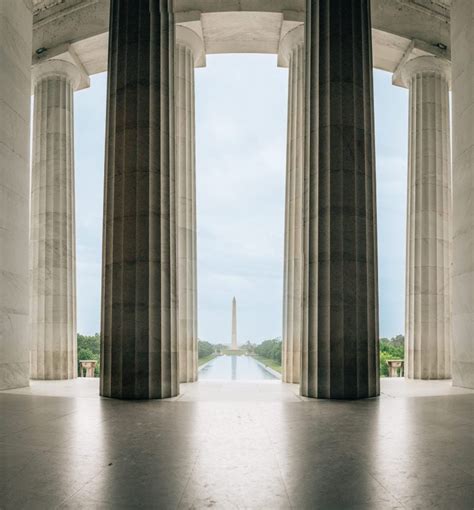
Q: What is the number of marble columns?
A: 6